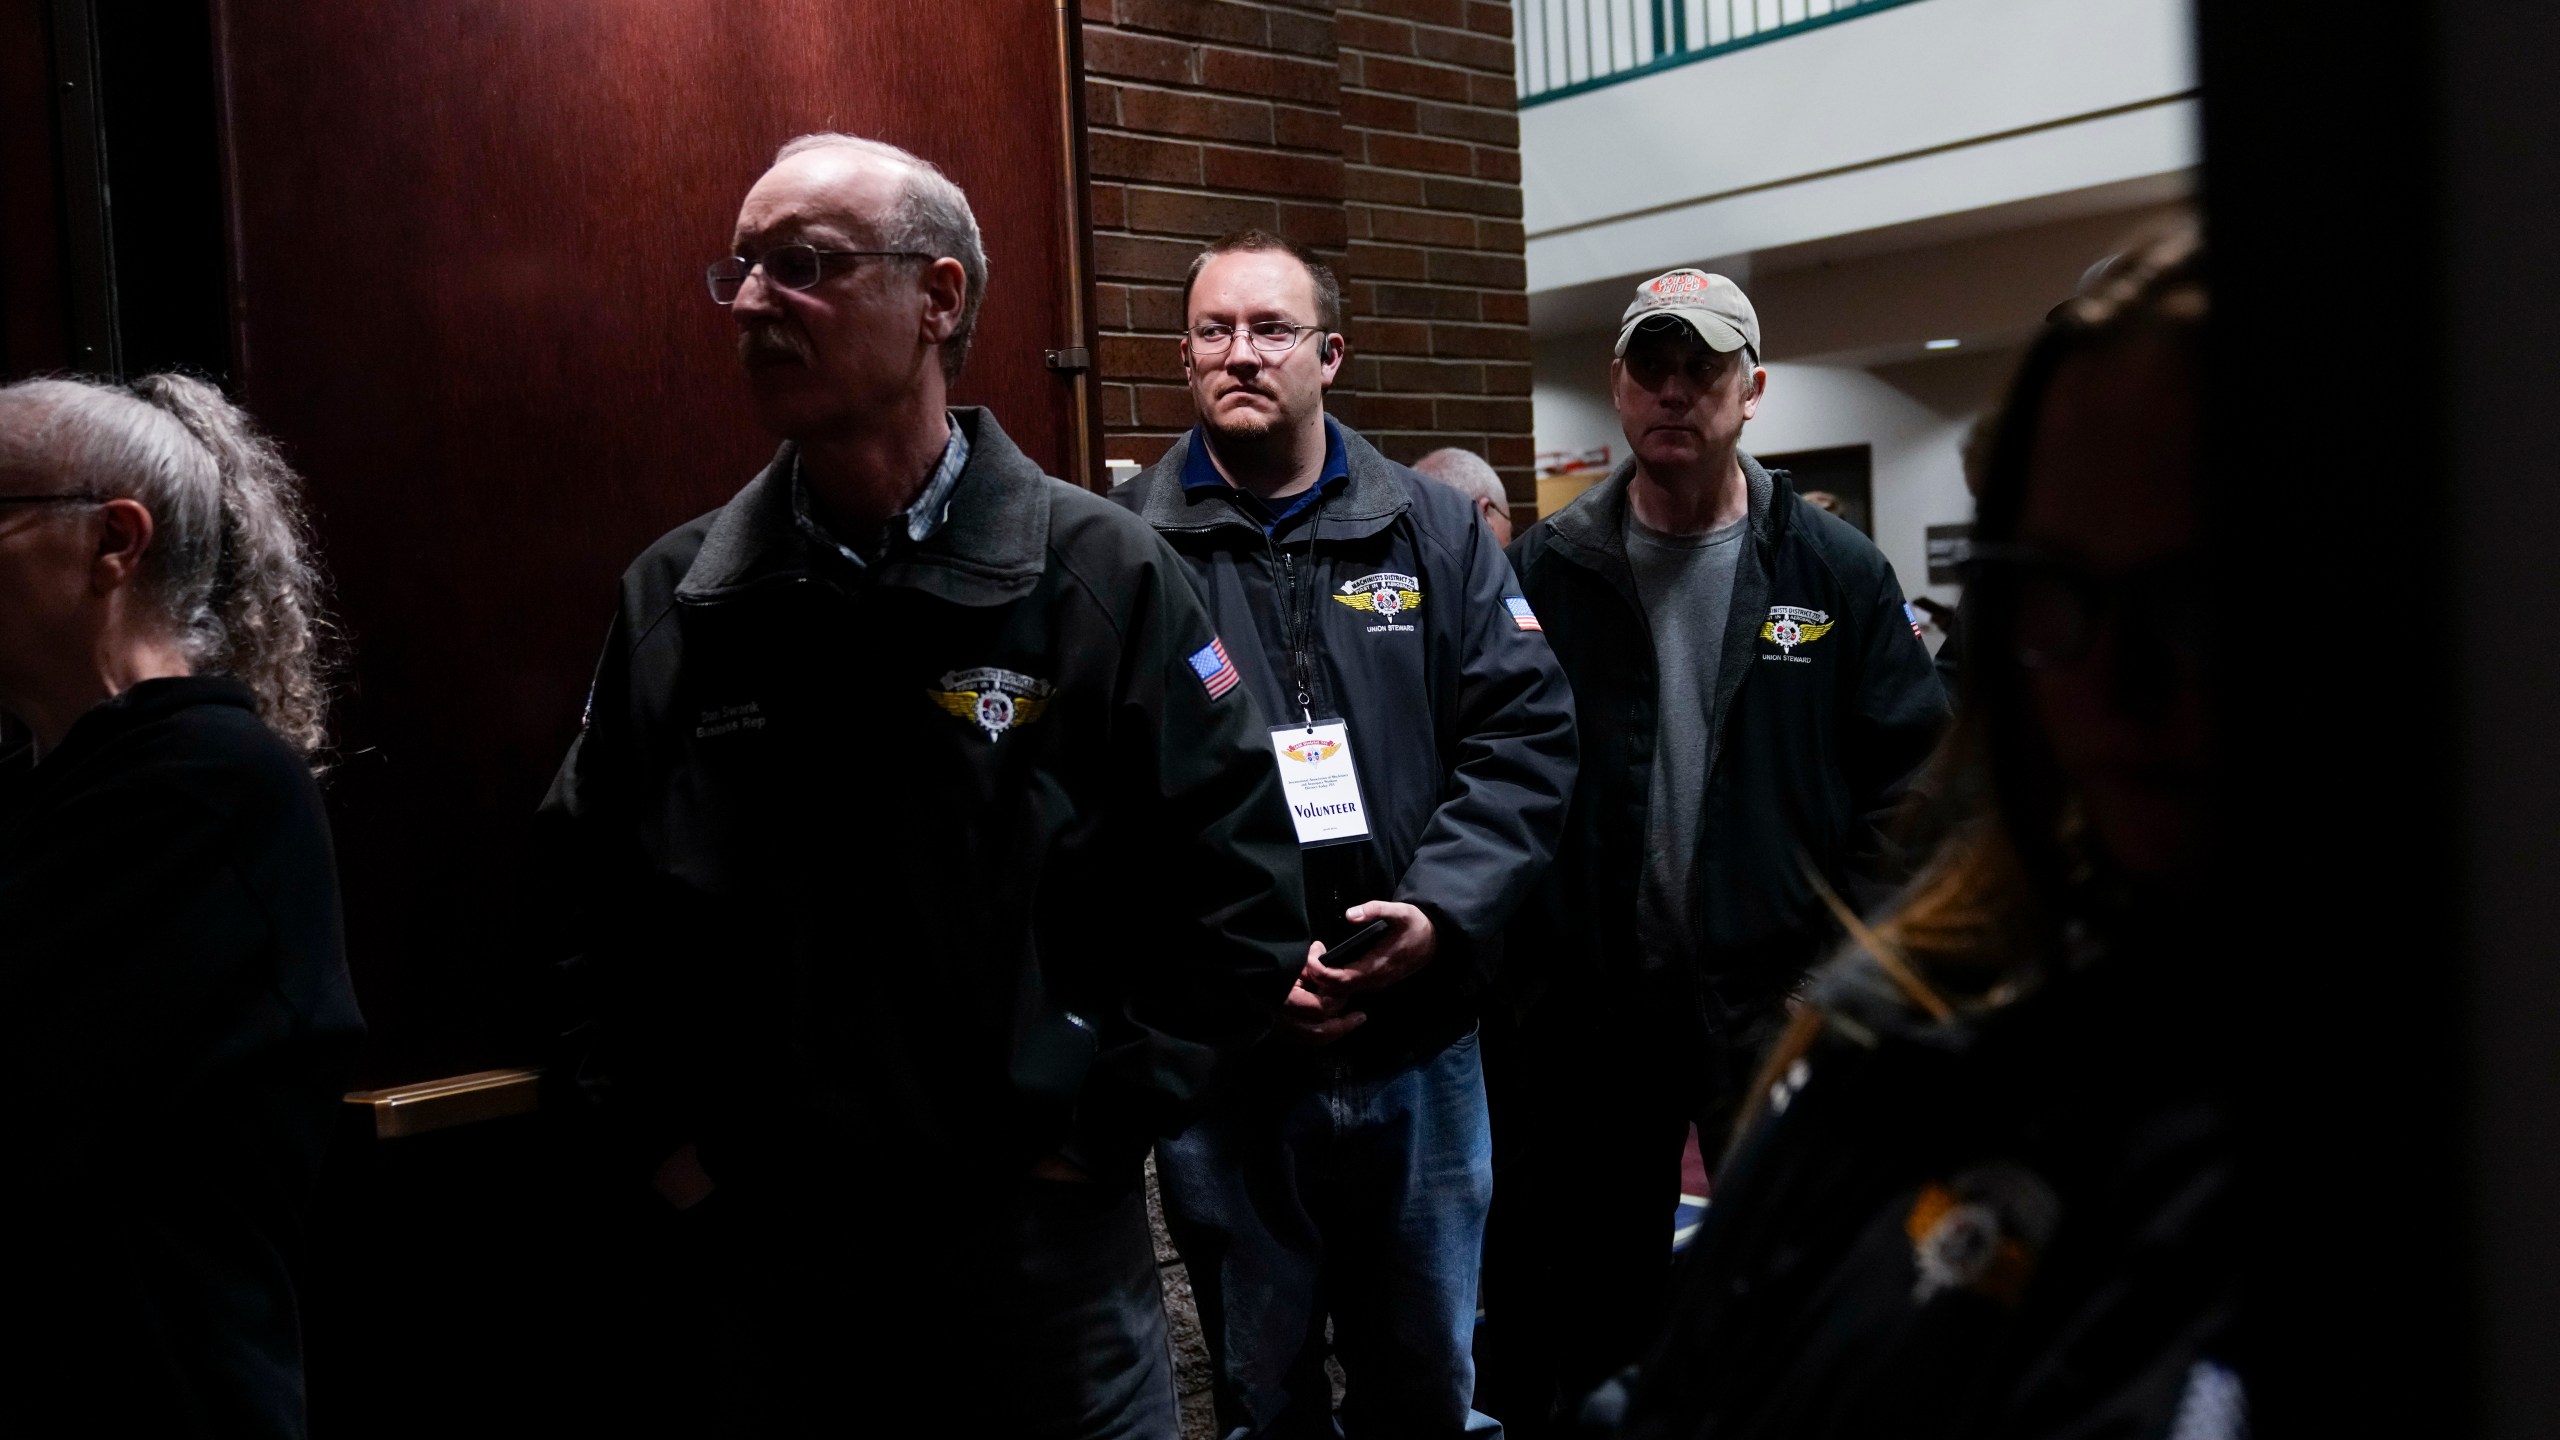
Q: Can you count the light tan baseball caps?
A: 1